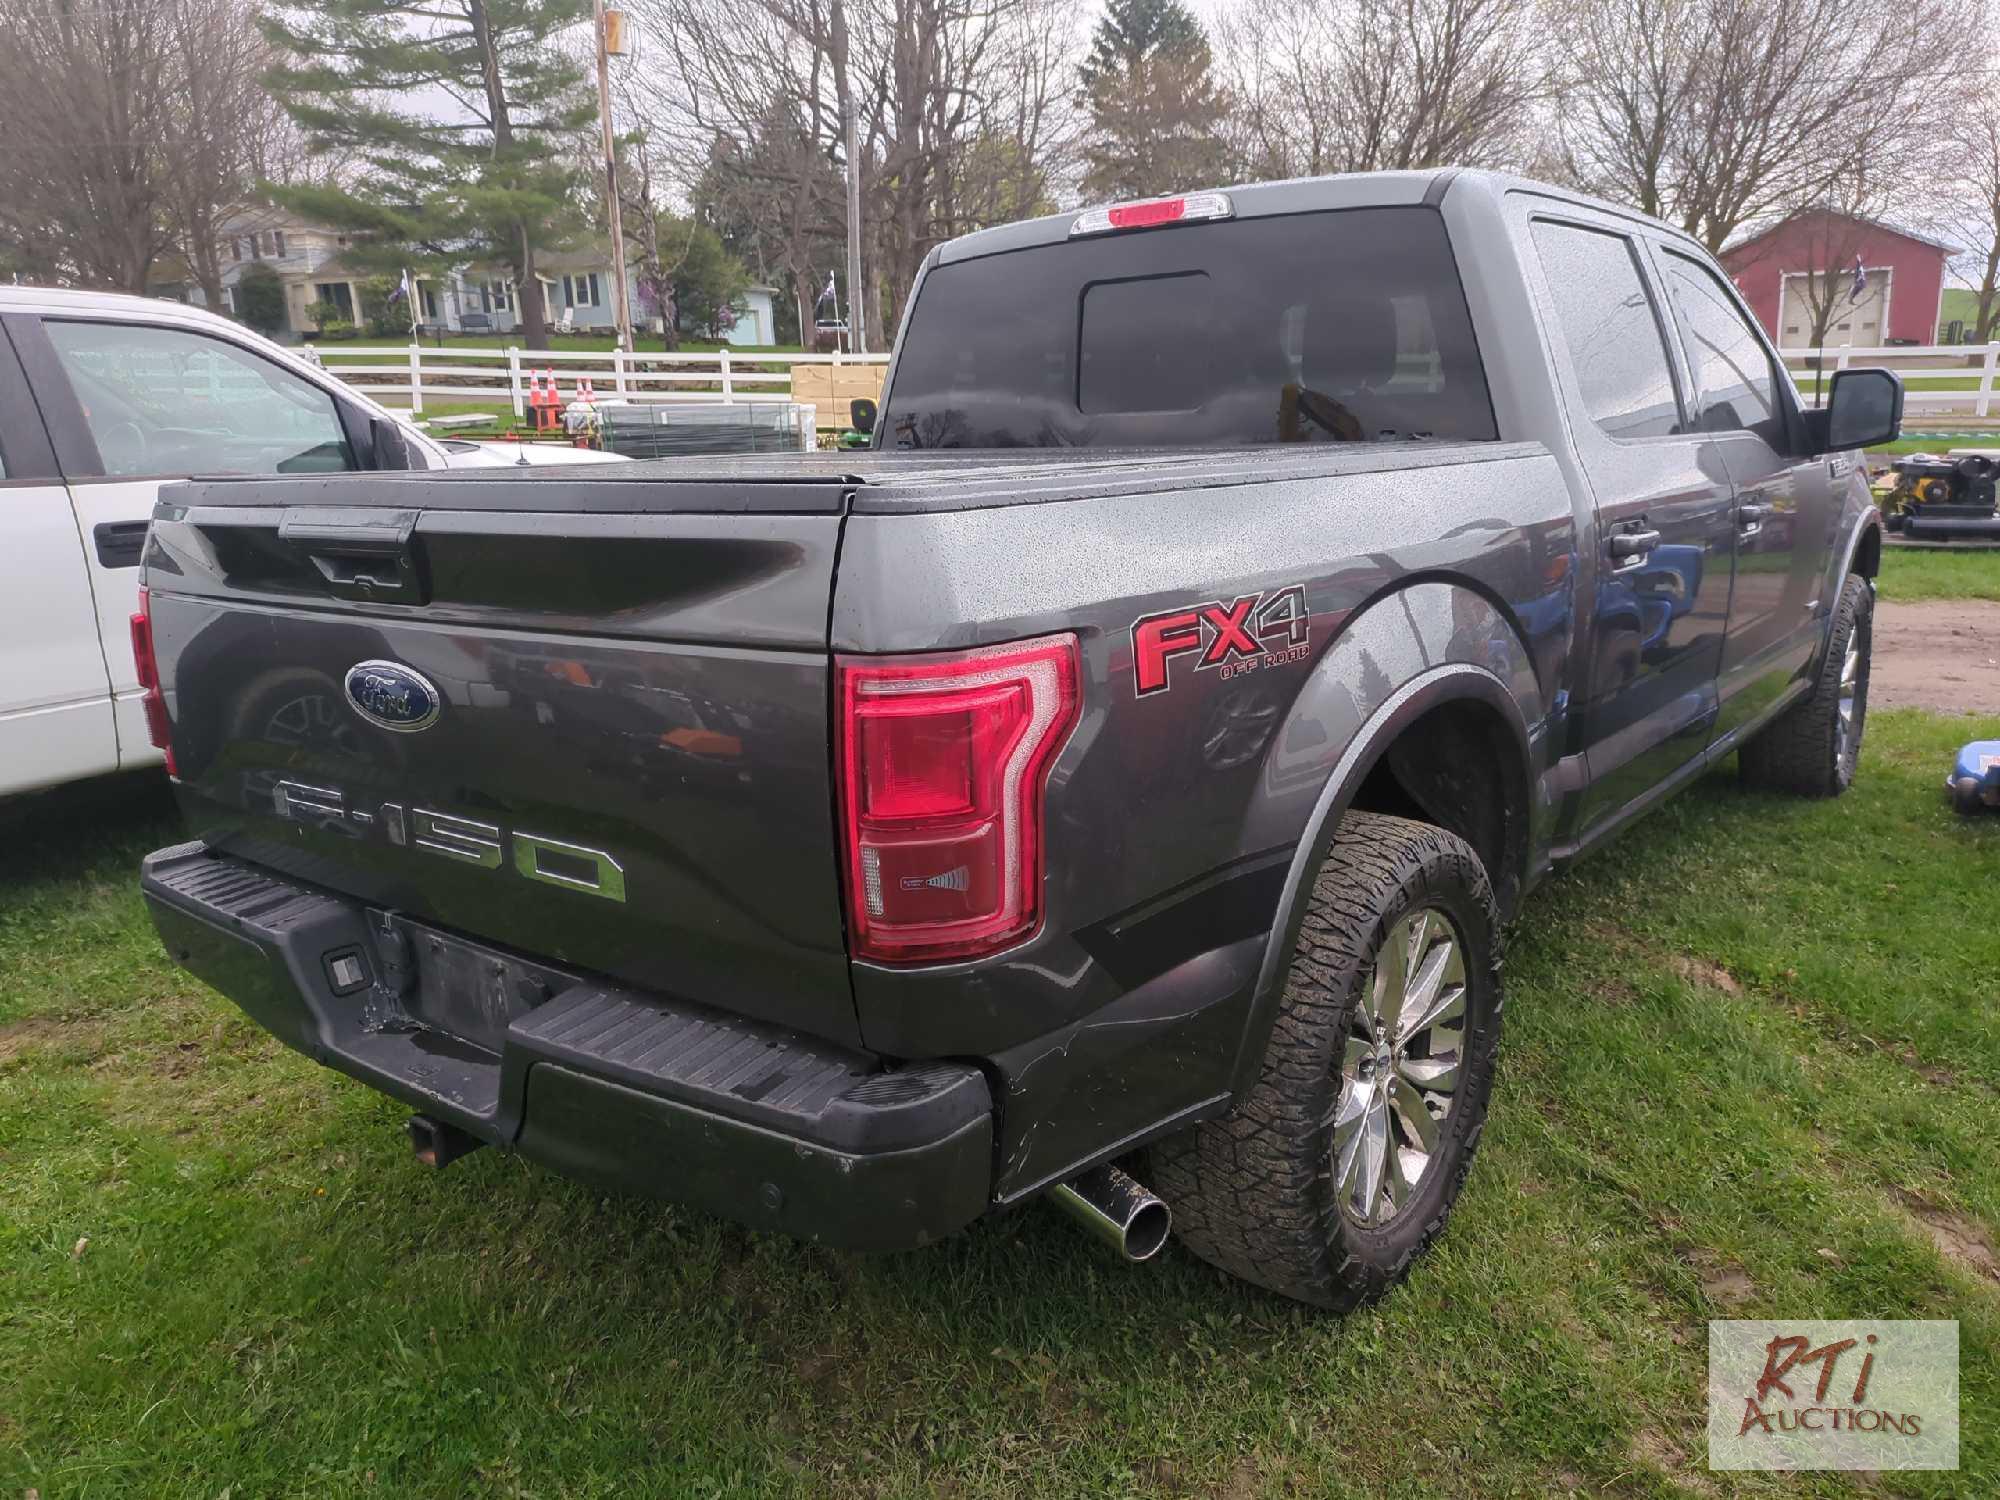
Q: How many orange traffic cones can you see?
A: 4